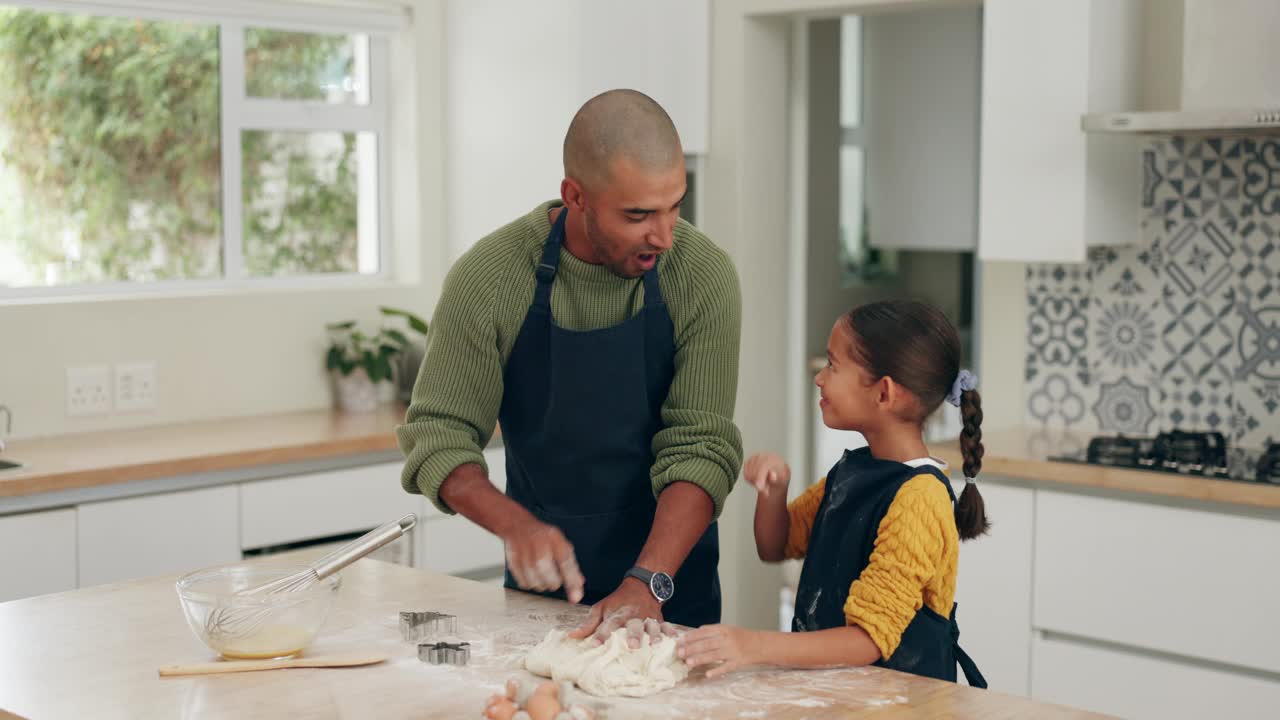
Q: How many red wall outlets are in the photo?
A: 0